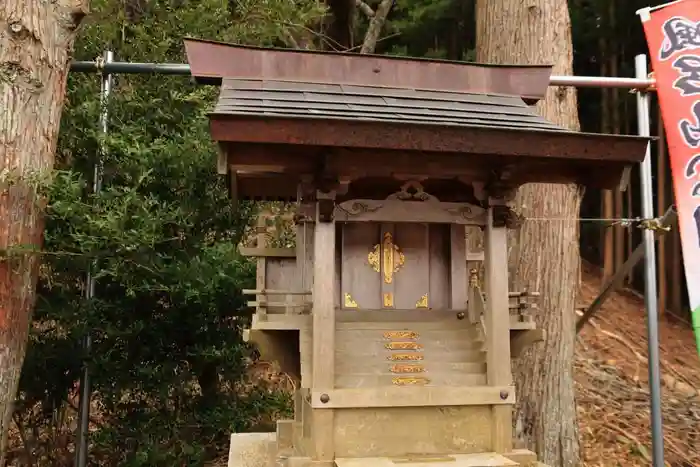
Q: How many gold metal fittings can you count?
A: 11